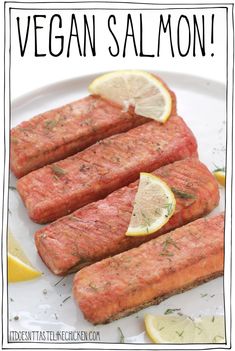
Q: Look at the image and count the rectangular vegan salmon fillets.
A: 4